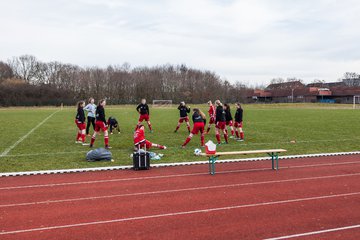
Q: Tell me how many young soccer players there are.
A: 12